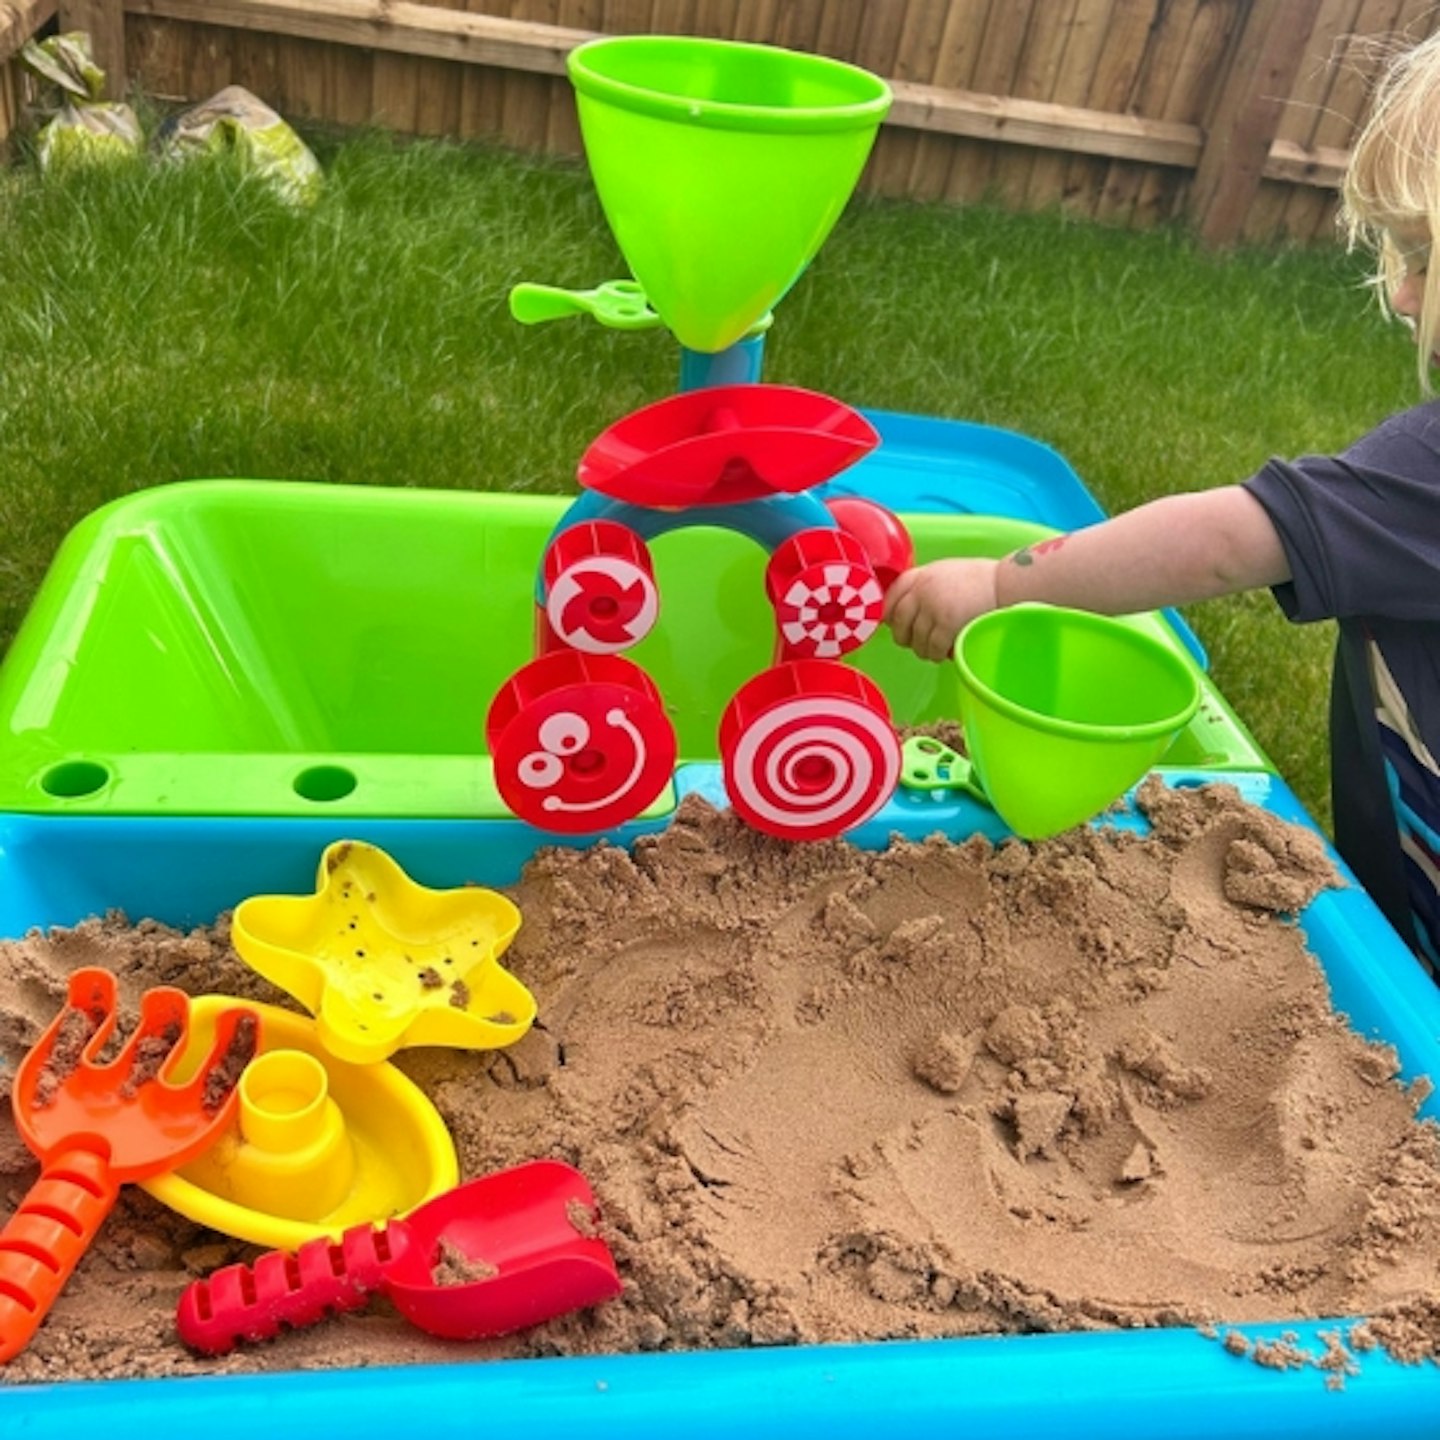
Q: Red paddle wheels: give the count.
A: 4